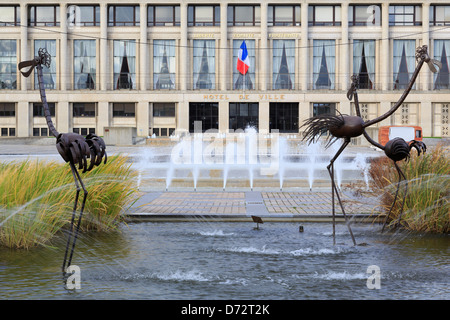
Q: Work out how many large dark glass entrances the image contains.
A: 3